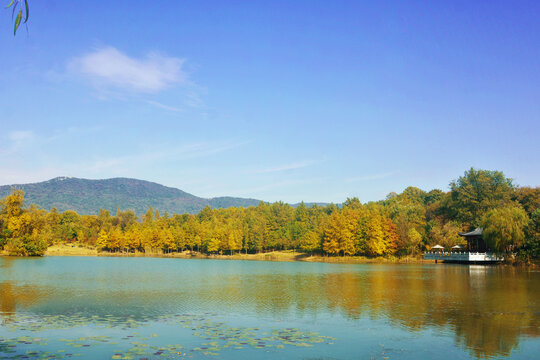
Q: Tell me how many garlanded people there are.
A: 0